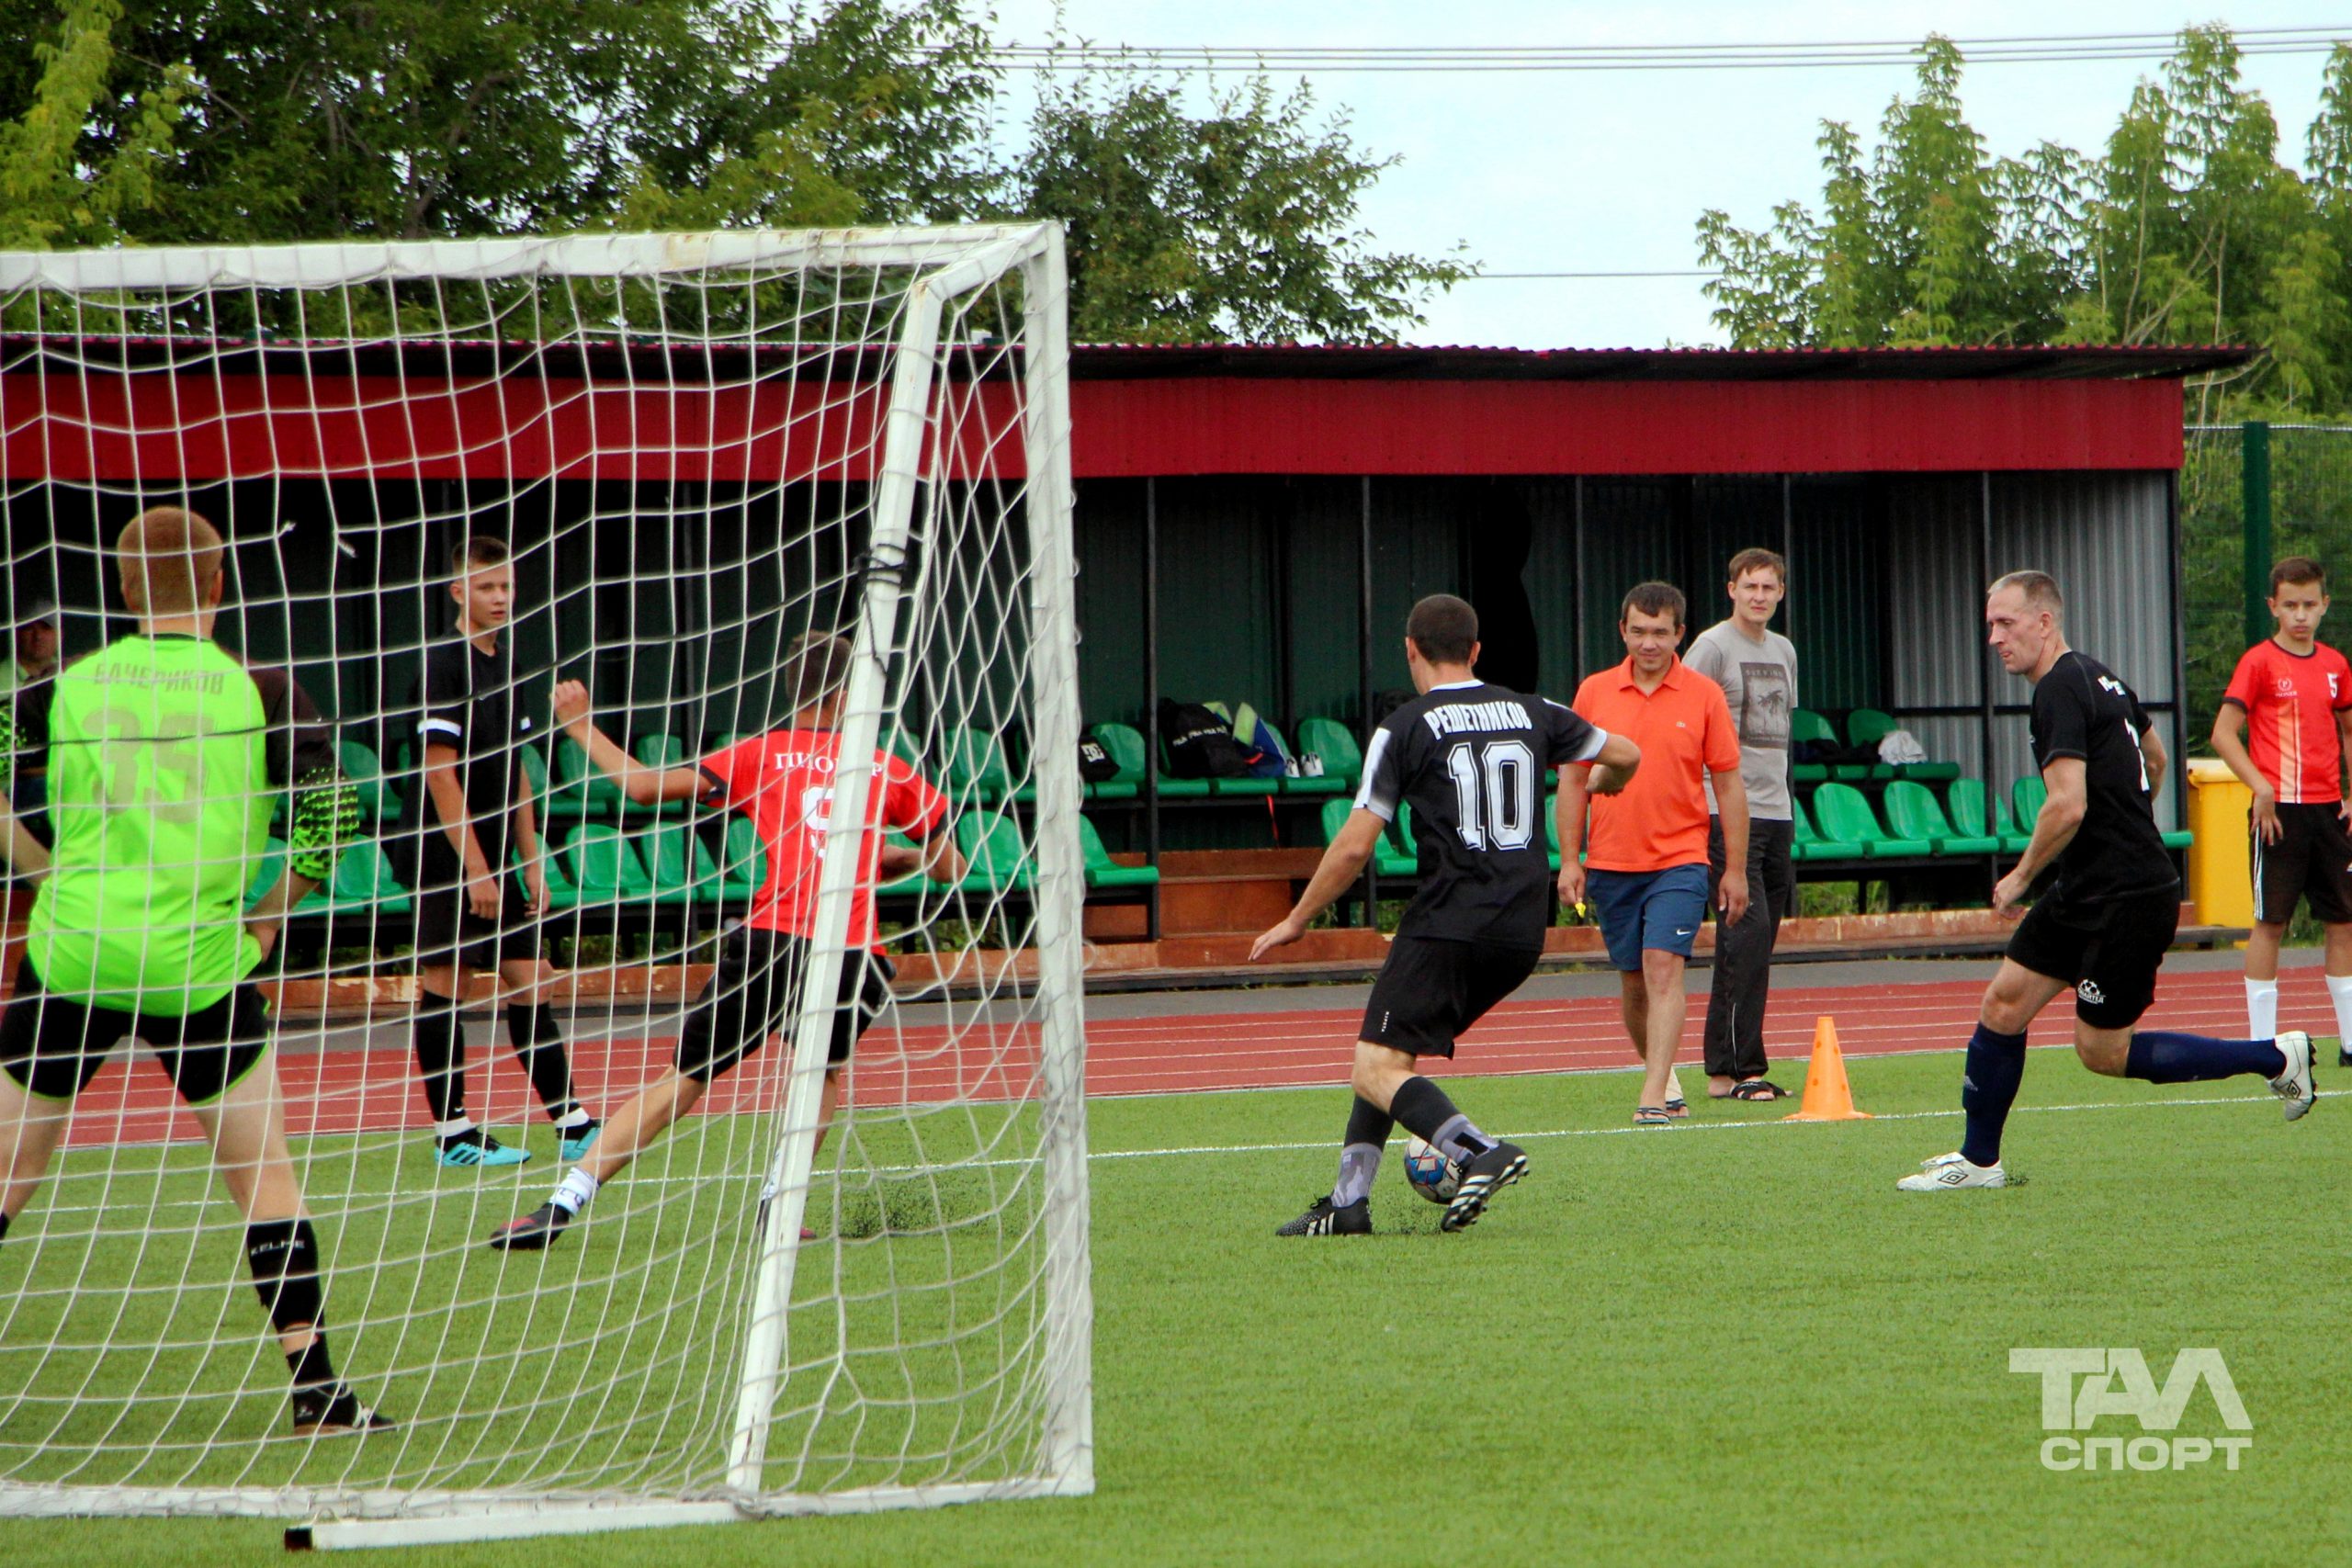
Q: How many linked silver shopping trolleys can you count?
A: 0